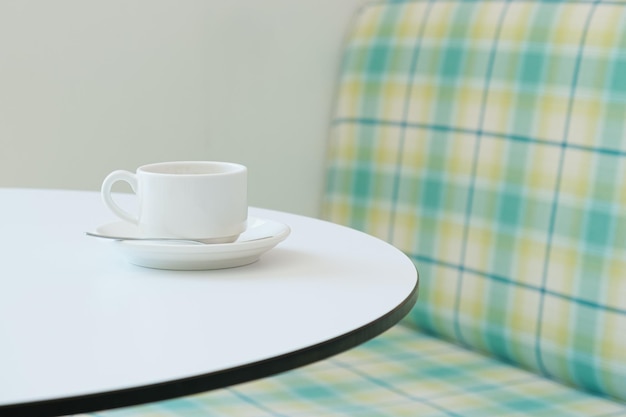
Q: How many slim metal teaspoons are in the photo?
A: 1